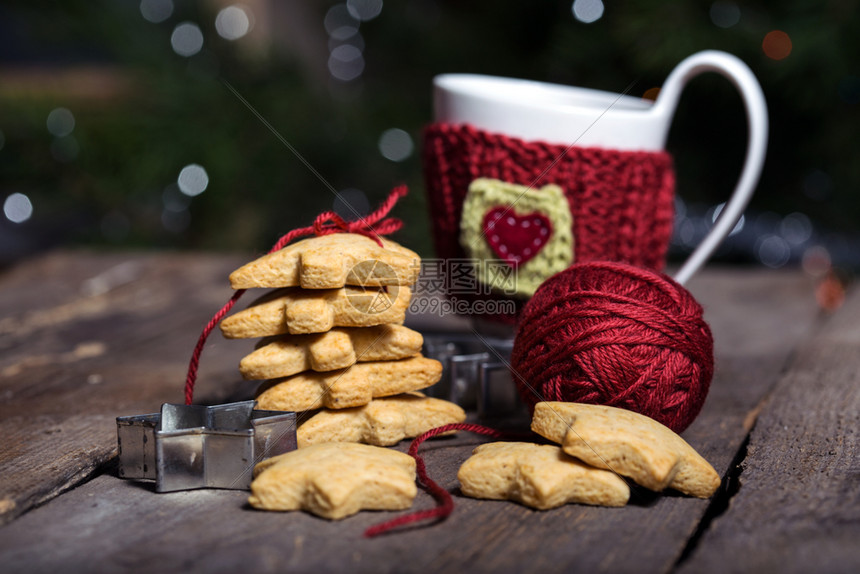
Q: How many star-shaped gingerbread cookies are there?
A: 8